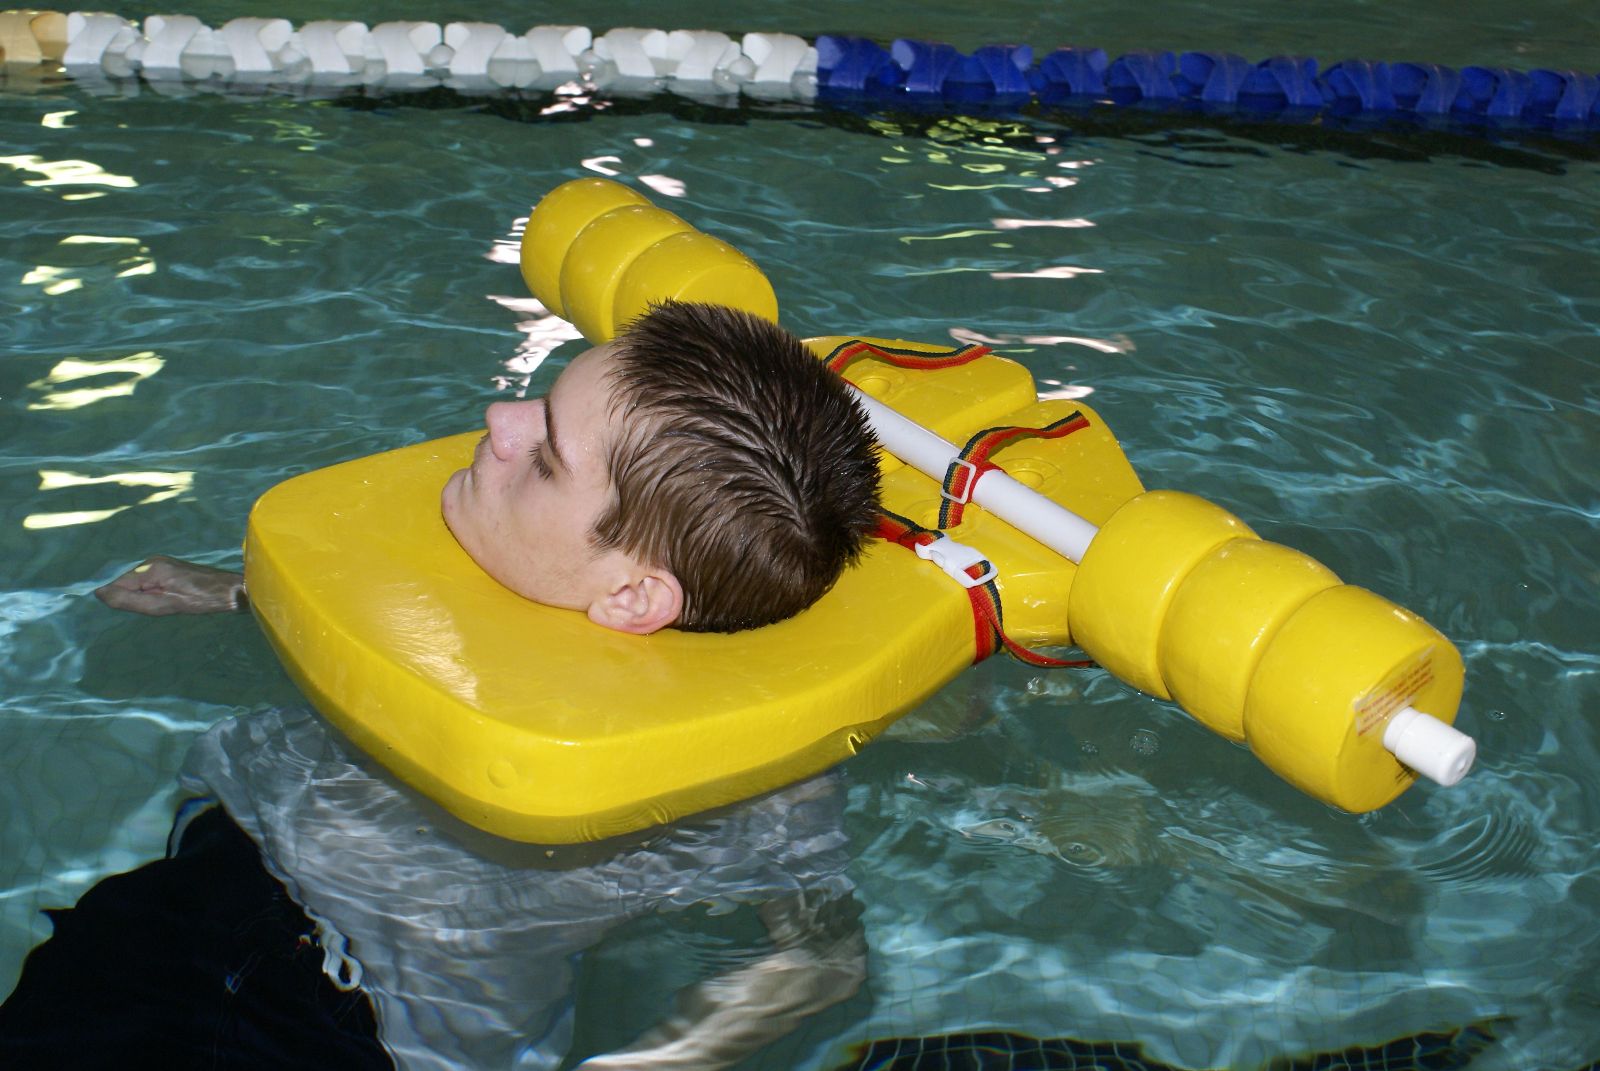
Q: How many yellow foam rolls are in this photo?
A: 6